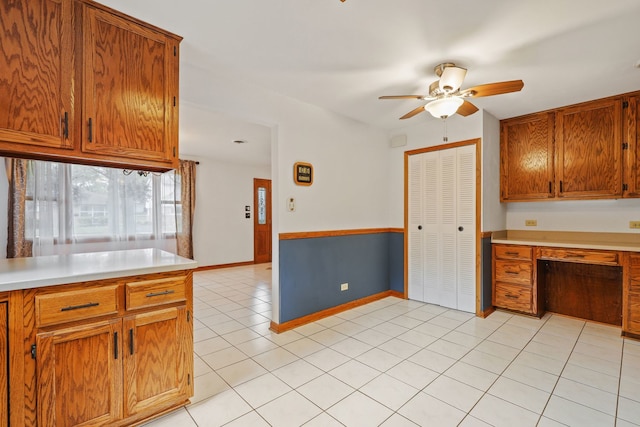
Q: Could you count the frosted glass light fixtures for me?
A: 1